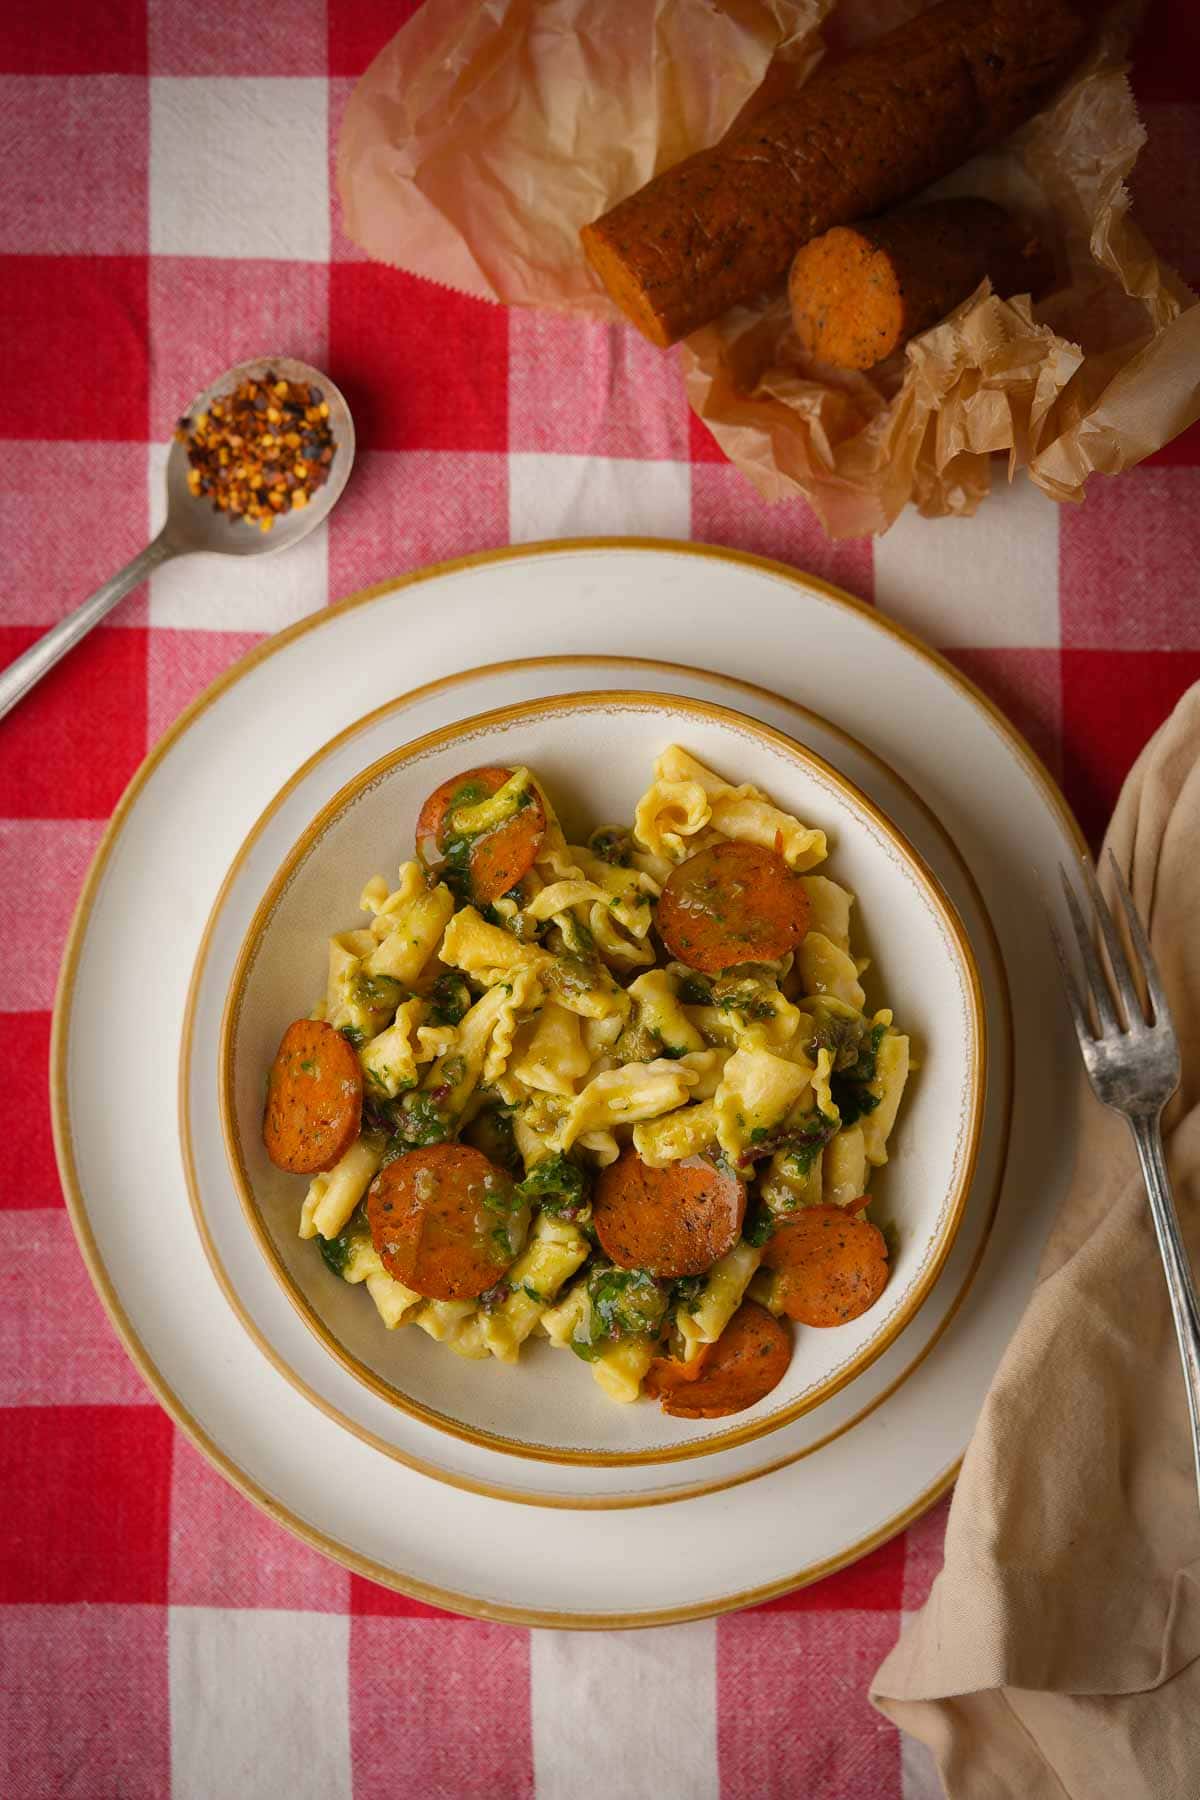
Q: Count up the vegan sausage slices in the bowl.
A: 7